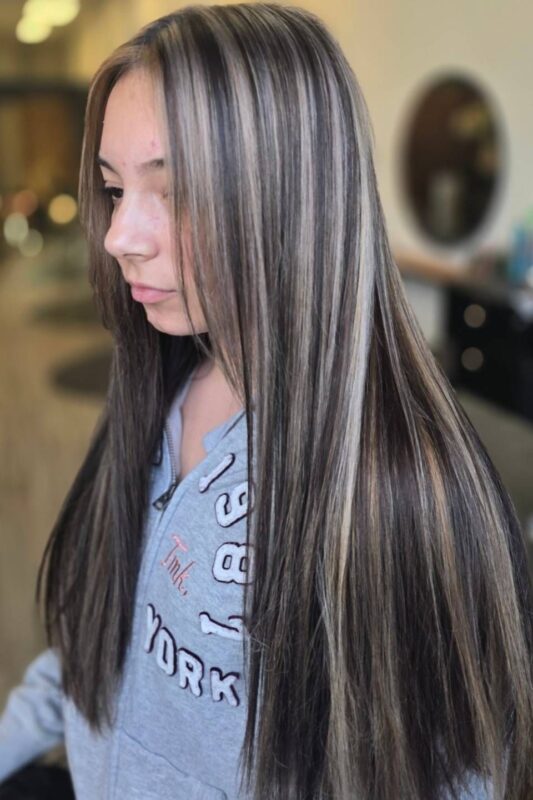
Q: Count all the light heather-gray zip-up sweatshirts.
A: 1